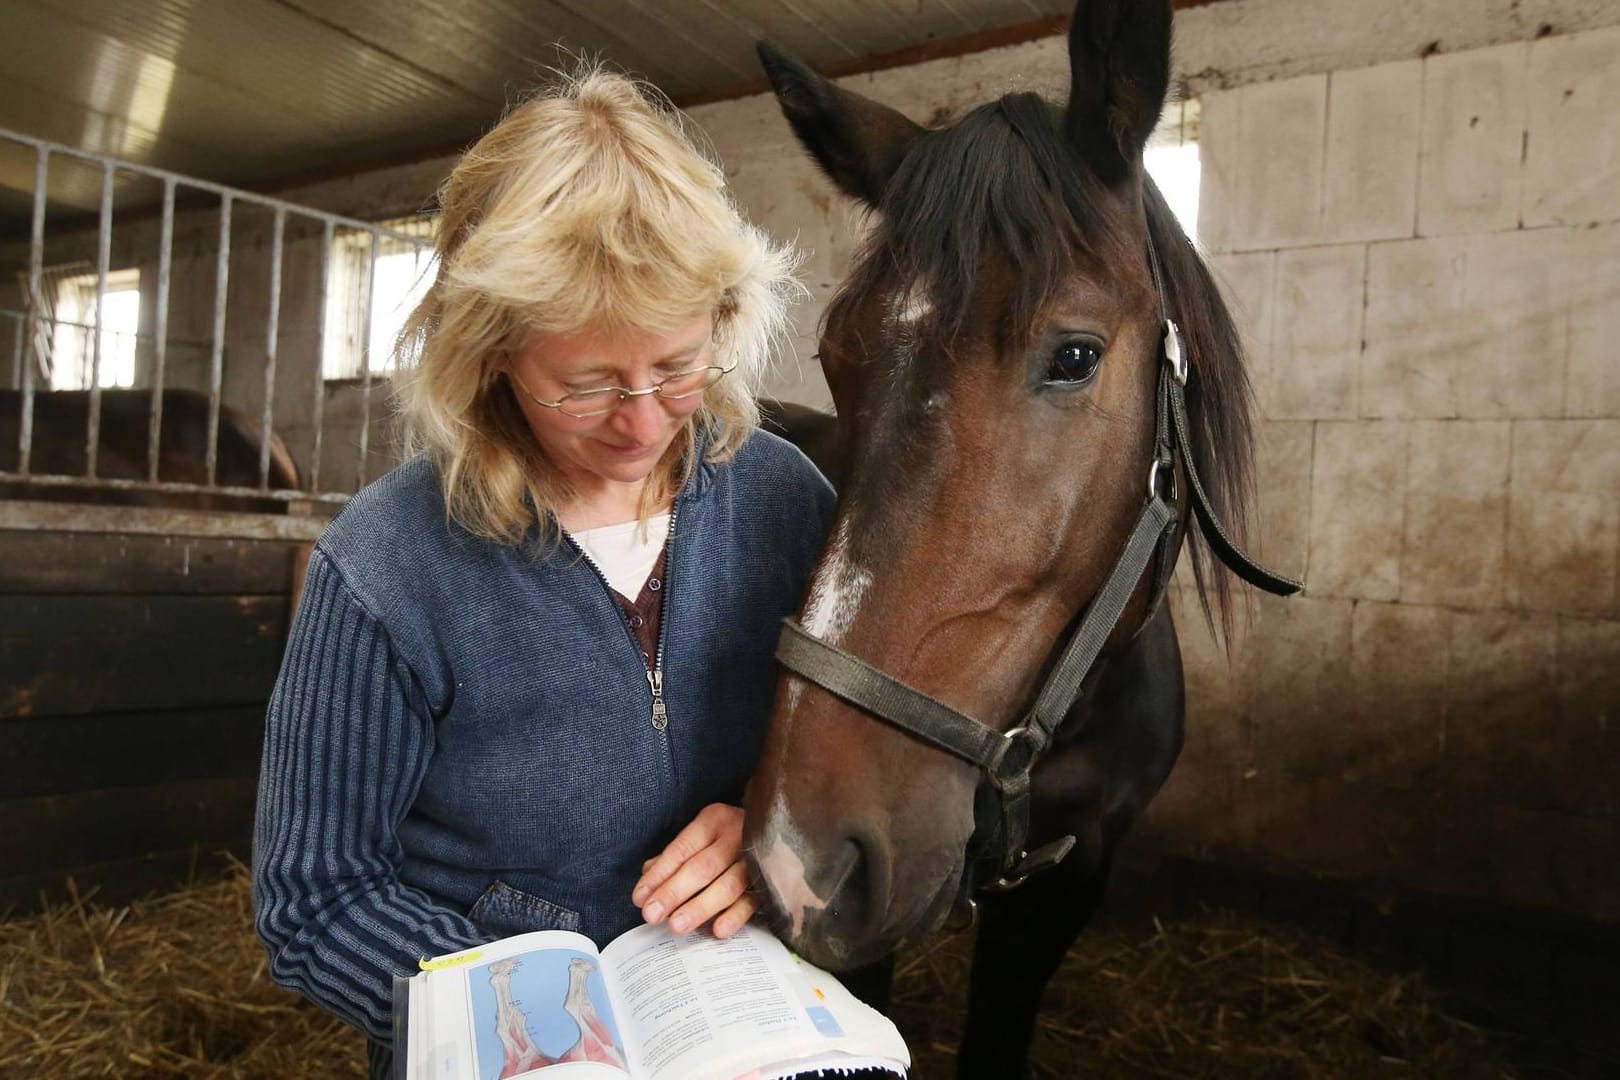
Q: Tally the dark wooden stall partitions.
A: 1